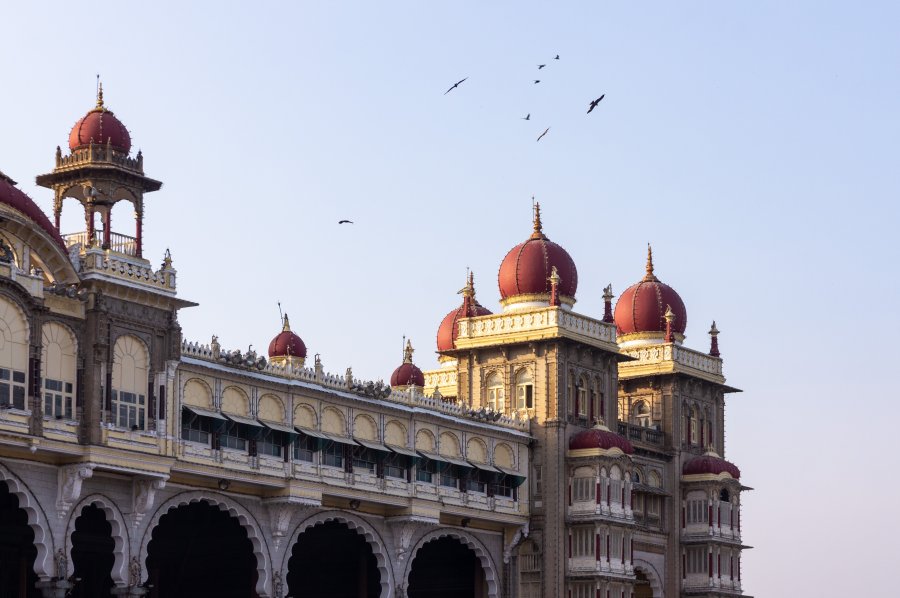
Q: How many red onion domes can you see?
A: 6